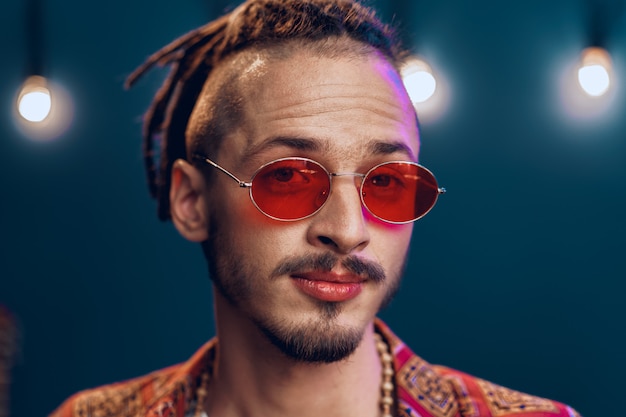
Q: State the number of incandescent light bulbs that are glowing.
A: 3